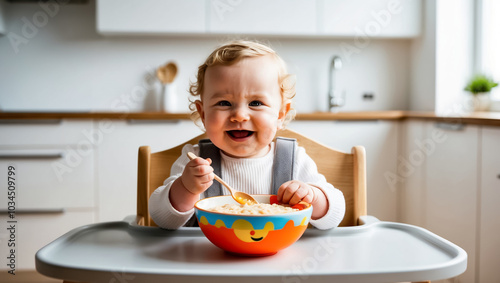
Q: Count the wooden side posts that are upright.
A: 2